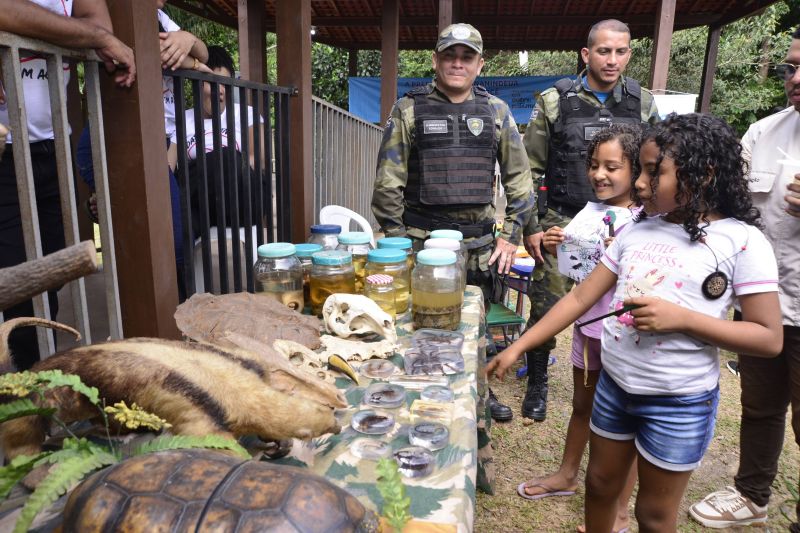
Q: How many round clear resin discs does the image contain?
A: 7